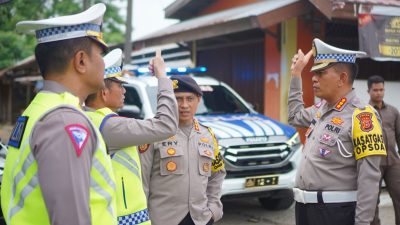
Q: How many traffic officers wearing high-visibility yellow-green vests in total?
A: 2